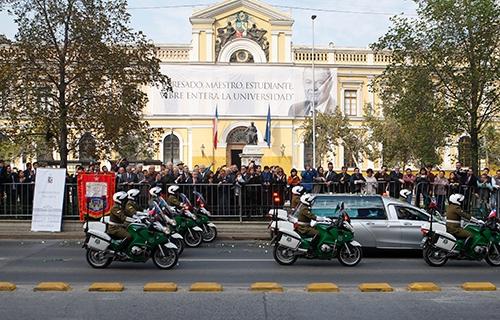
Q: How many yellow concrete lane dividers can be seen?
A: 10